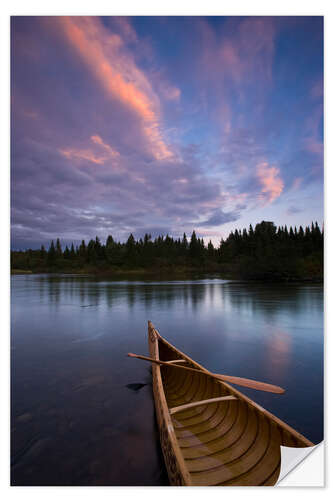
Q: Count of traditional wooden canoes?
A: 1